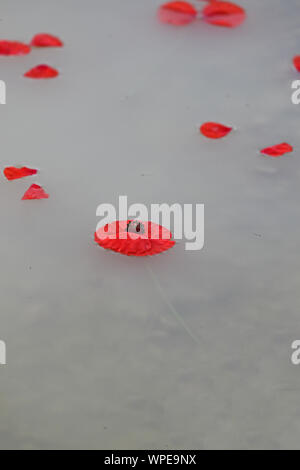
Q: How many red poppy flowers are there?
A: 1